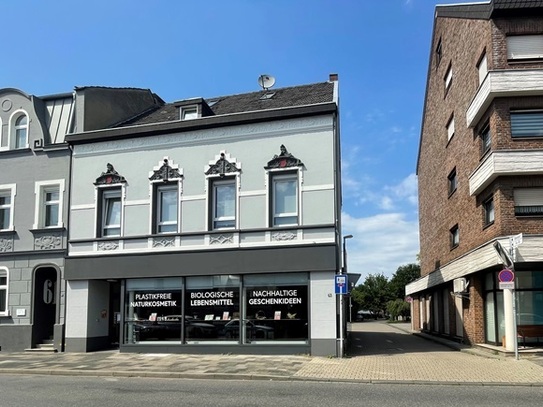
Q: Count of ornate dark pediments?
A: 4